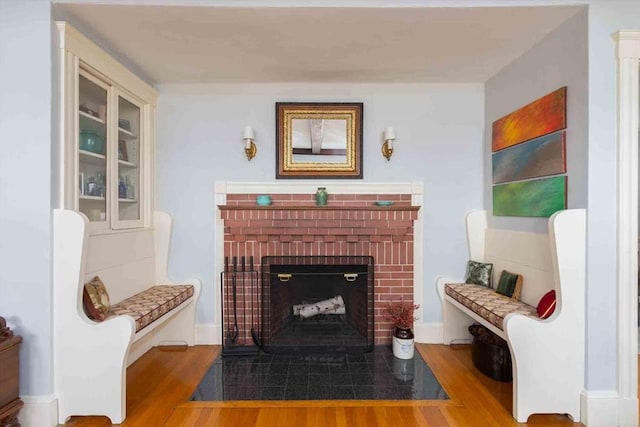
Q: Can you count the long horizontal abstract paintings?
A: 3